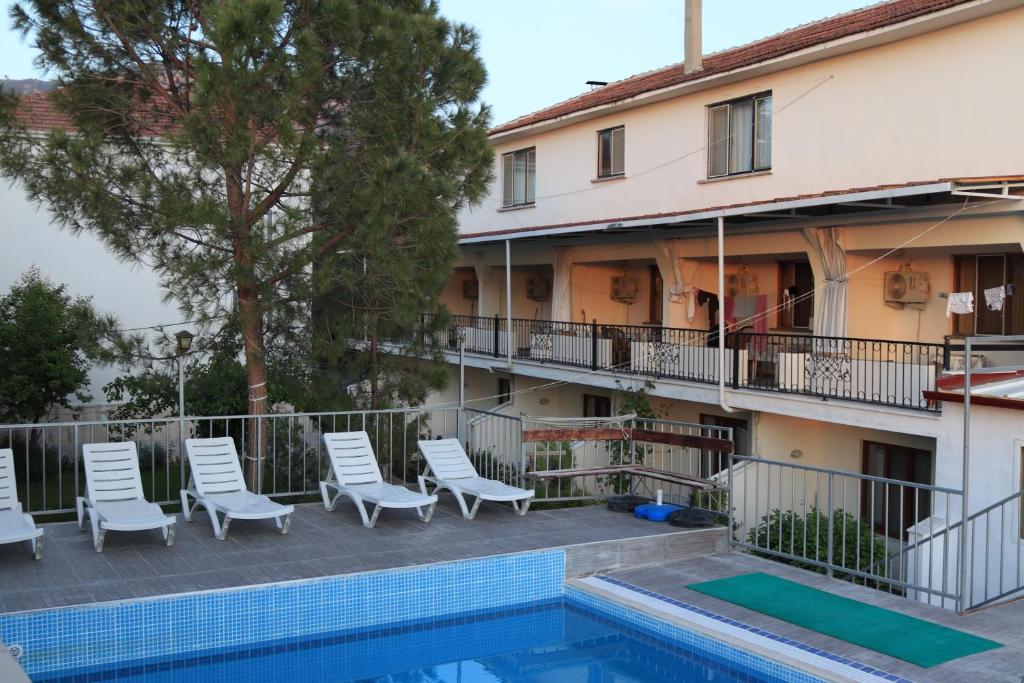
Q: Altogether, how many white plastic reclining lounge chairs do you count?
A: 5